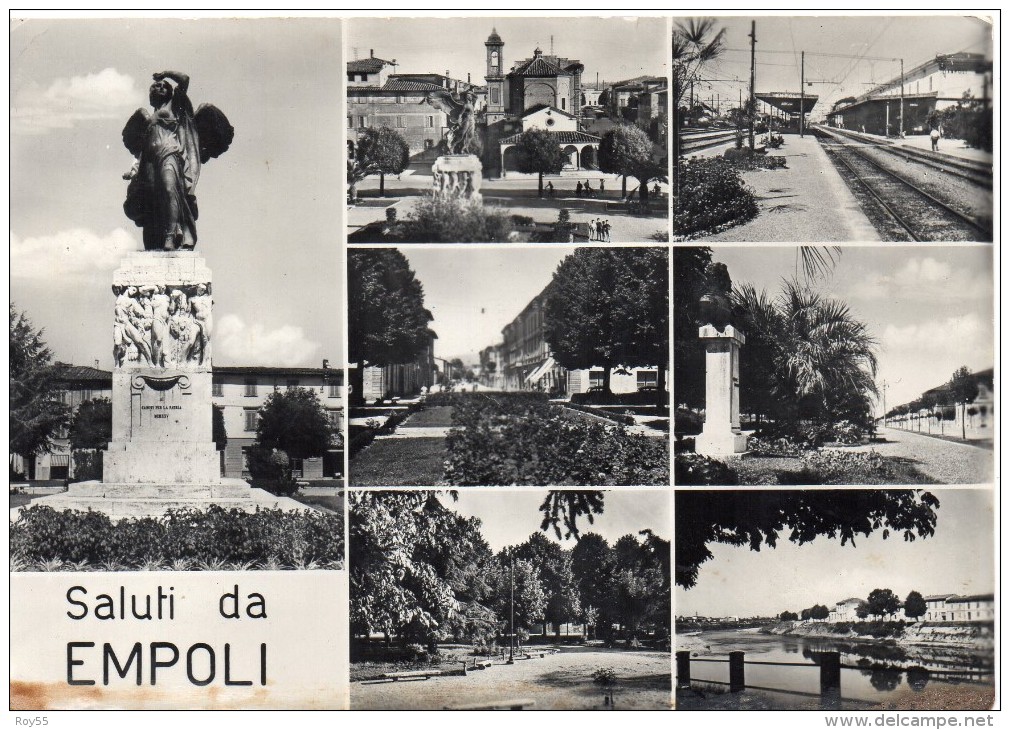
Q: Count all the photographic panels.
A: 7